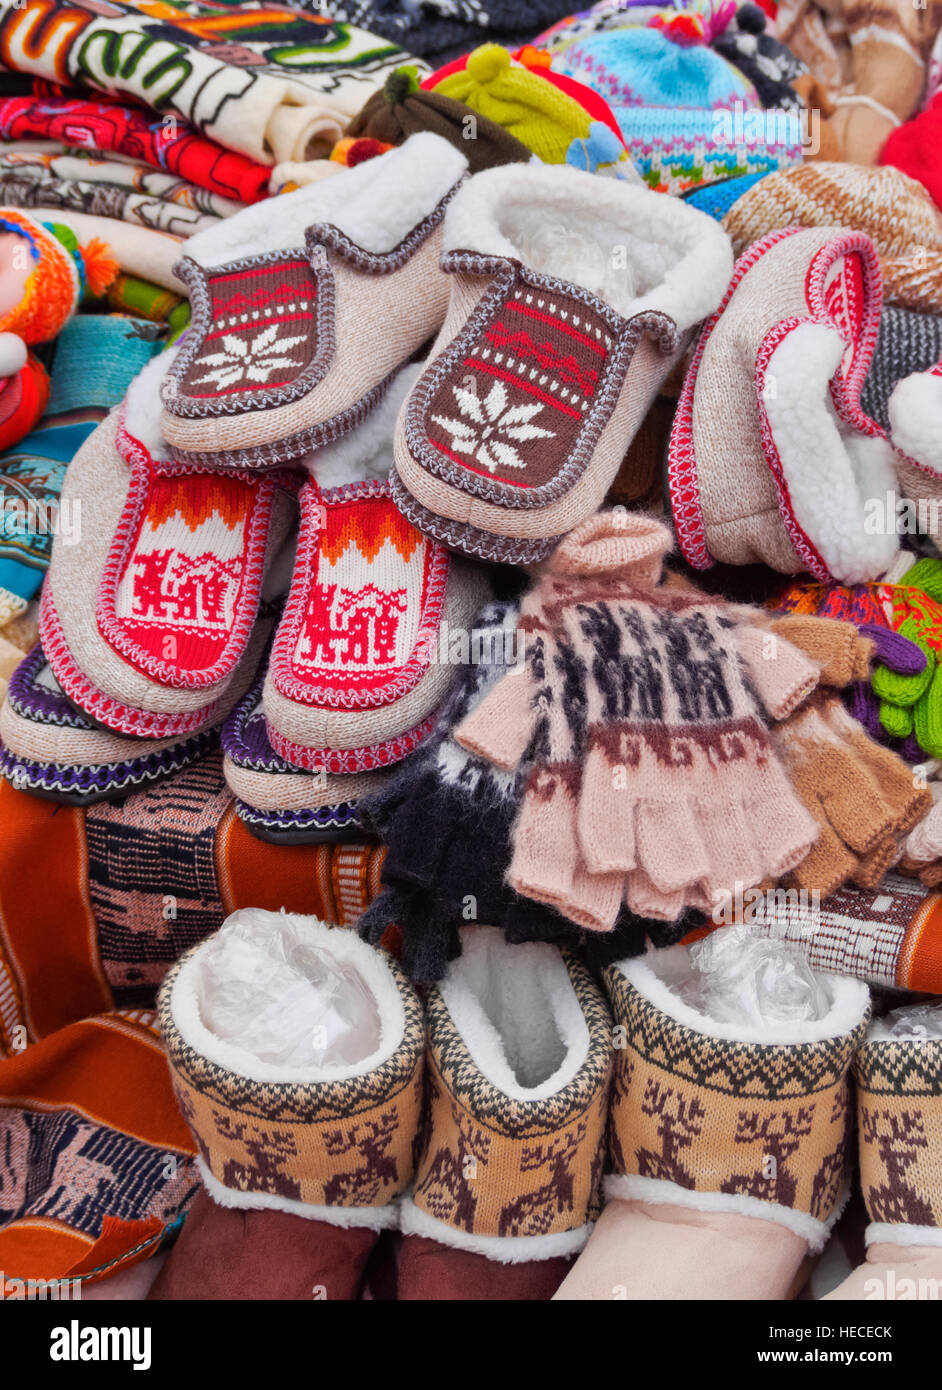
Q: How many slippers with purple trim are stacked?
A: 2